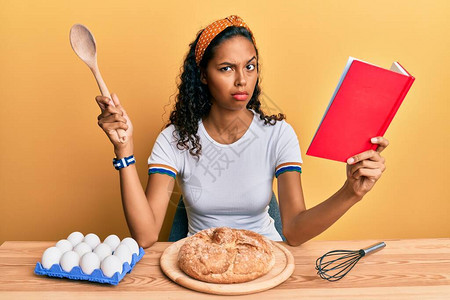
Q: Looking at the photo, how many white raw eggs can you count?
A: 12